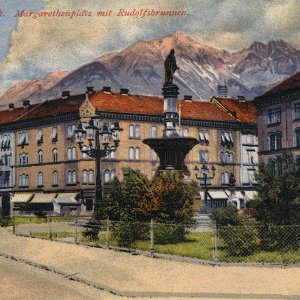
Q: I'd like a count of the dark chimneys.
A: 8